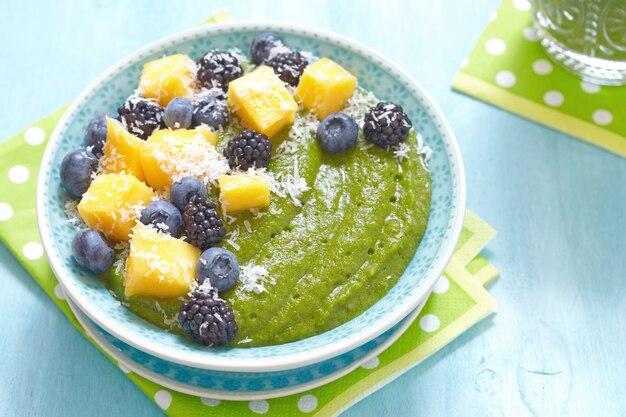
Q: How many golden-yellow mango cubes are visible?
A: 8